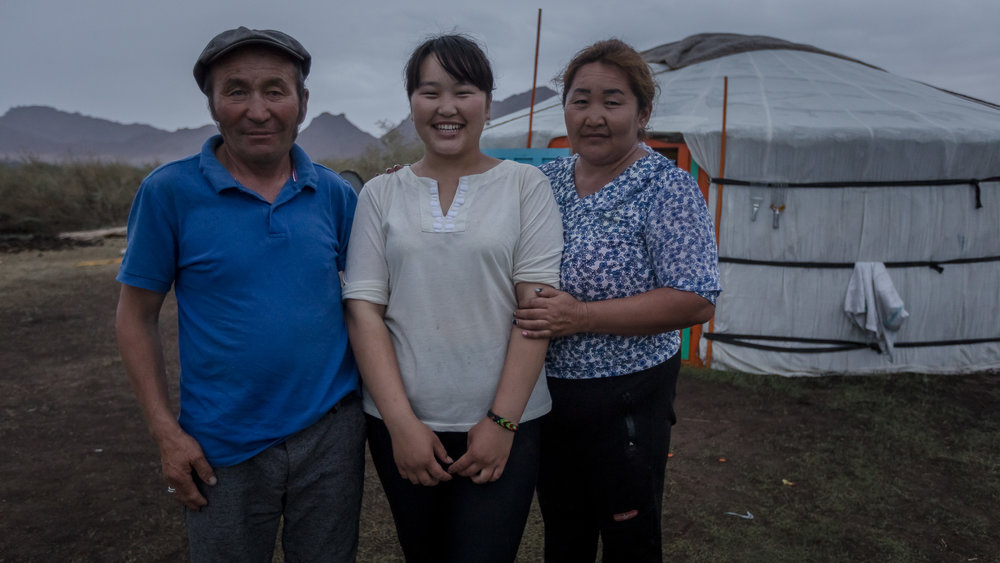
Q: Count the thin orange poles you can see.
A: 2